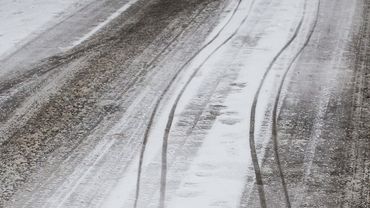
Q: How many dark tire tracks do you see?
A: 4